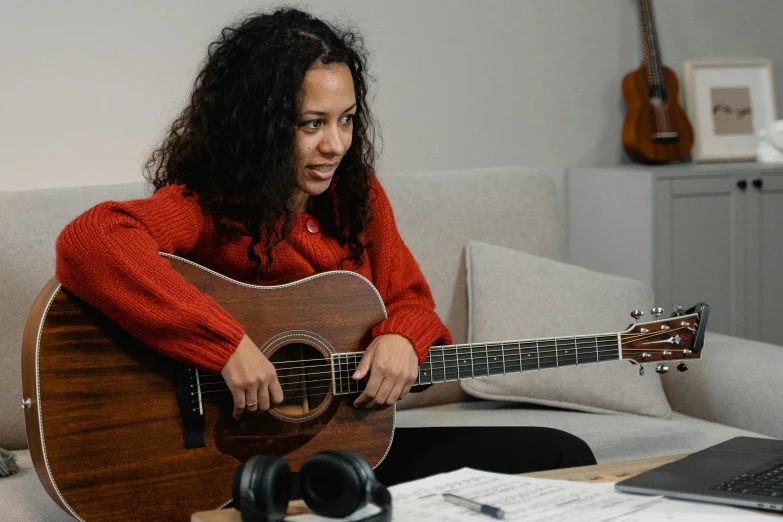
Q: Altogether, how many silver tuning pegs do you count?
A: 6